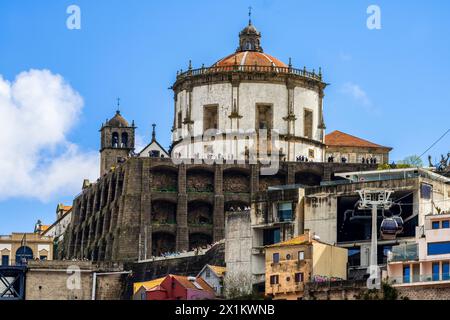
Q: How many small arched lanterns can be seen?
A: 1